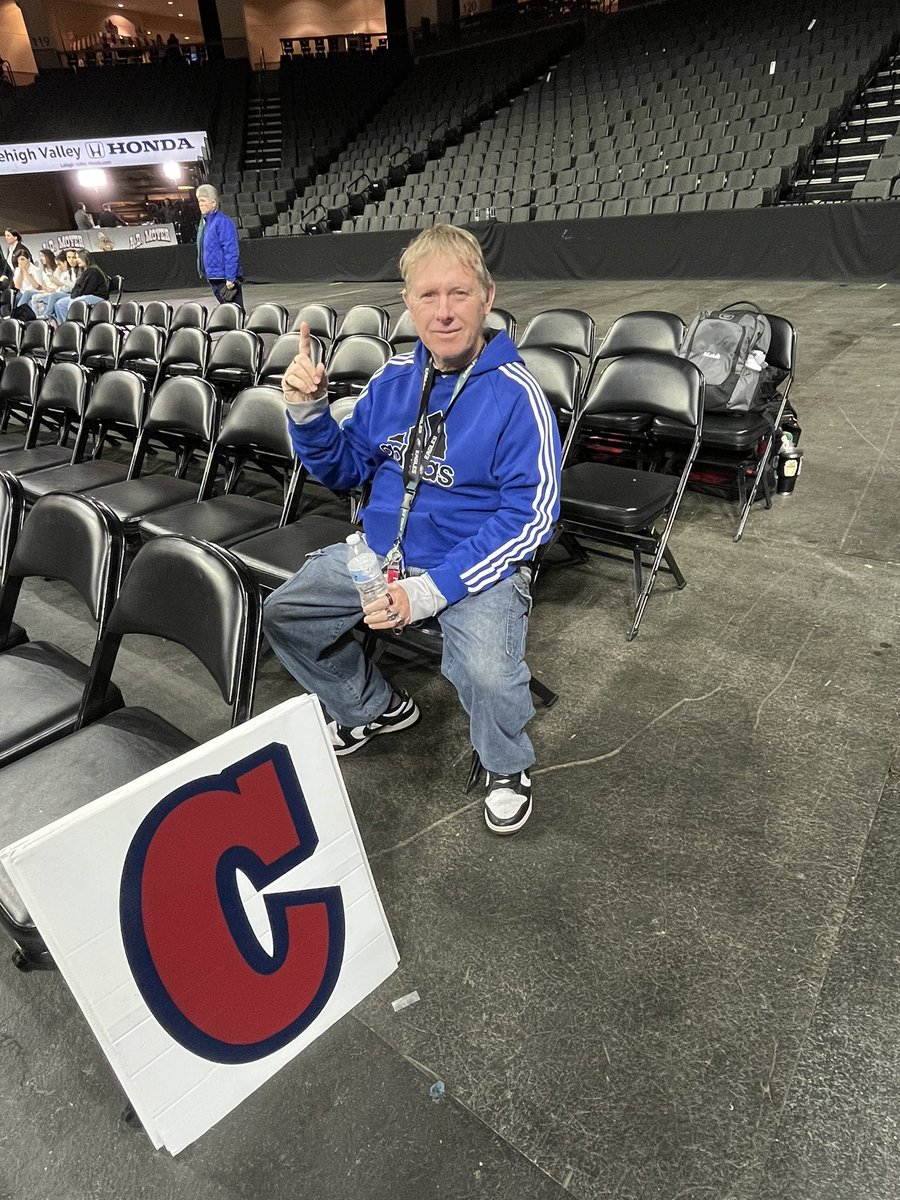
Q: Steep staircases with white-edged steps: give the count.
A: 2